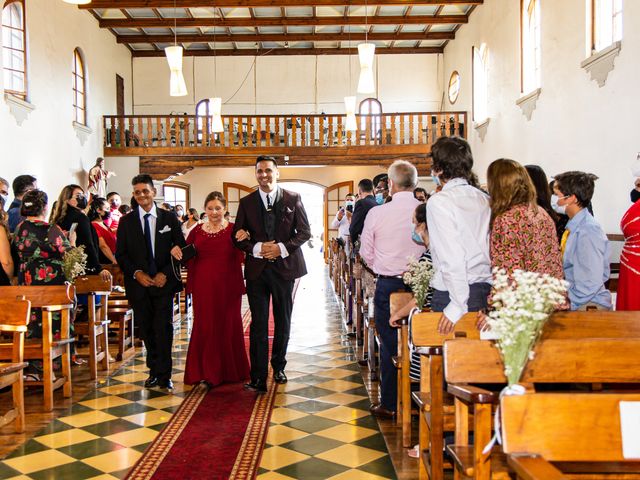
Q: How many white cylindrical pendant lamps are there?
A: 4